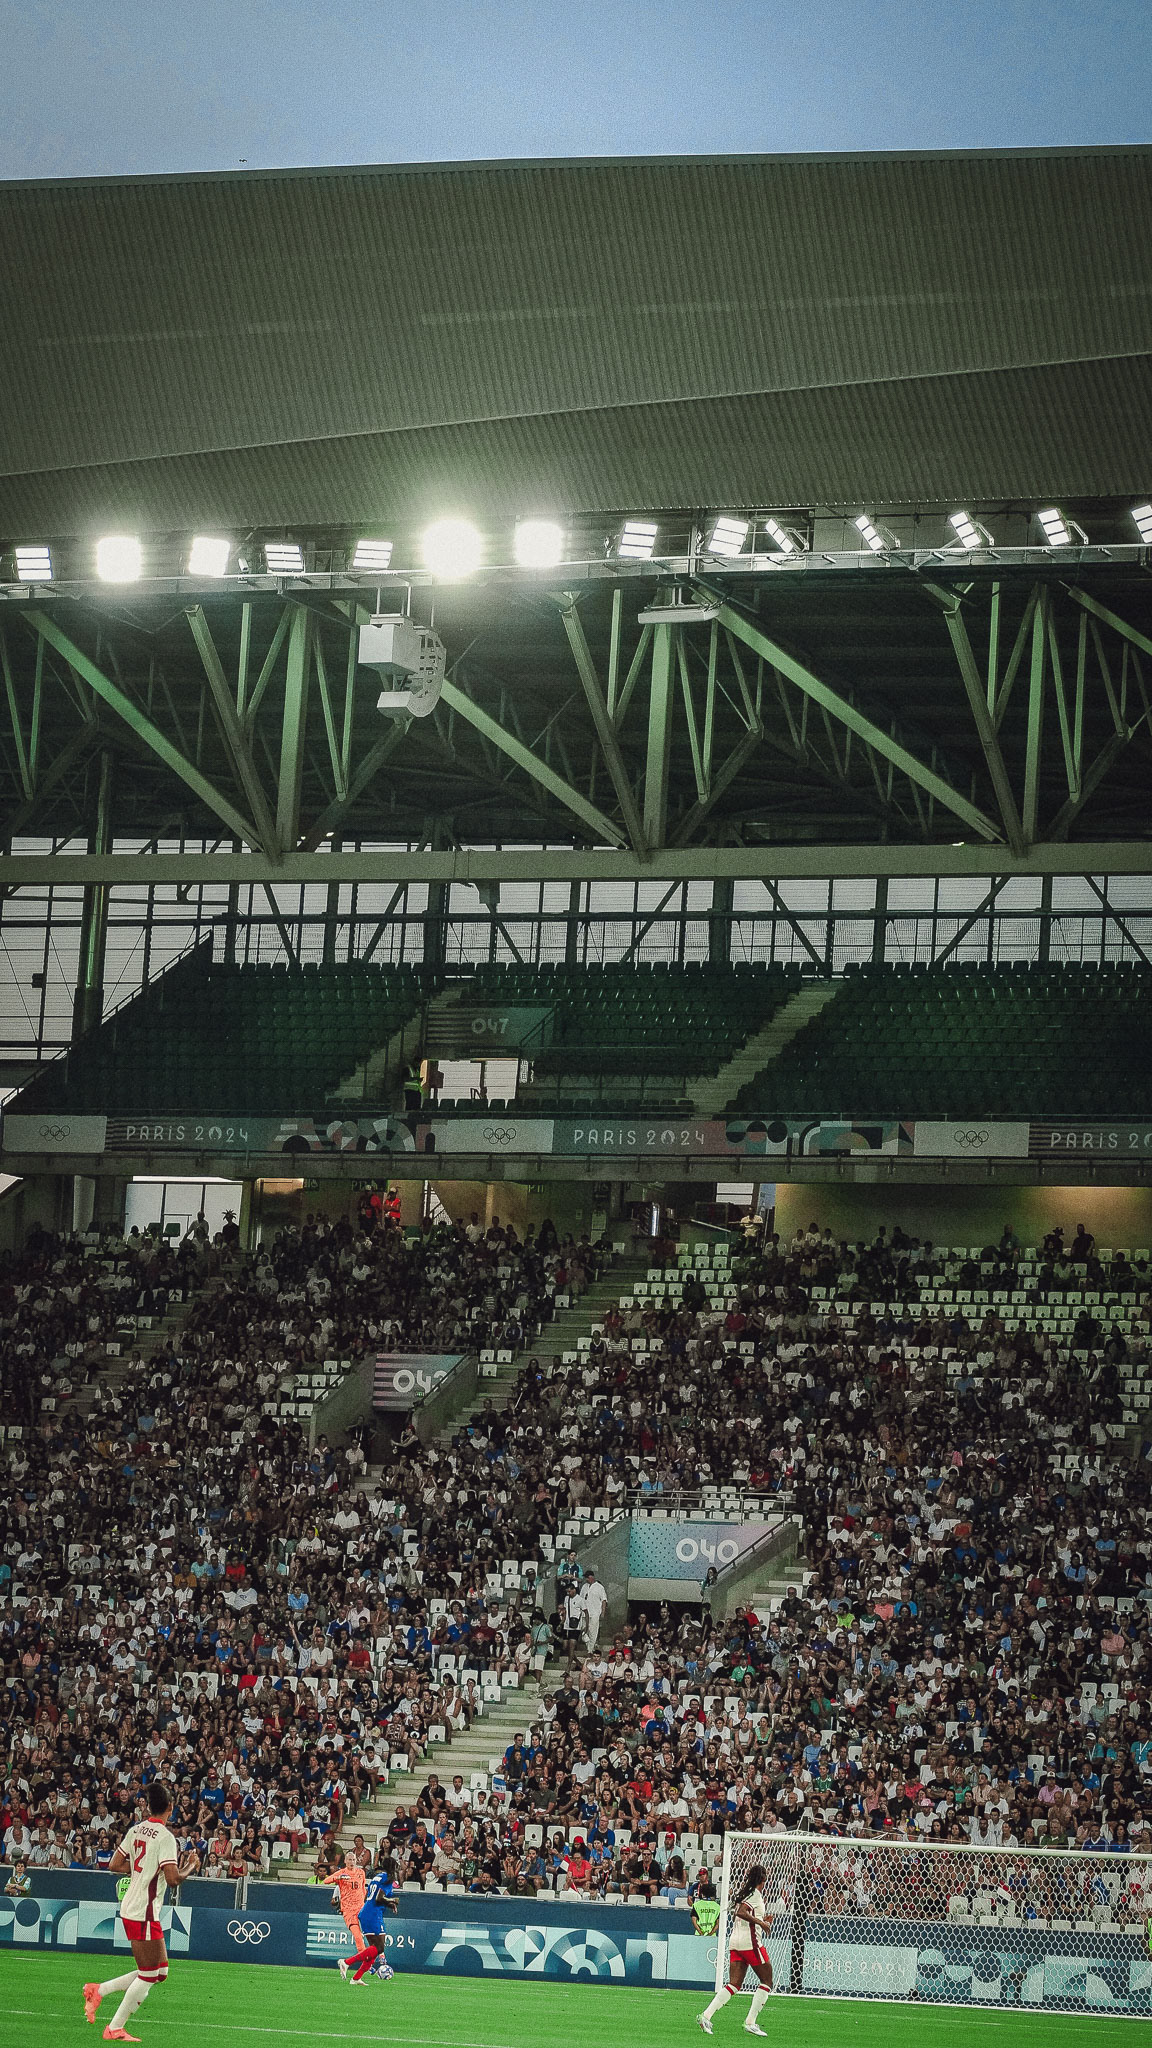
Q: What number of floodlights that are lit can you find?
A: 14